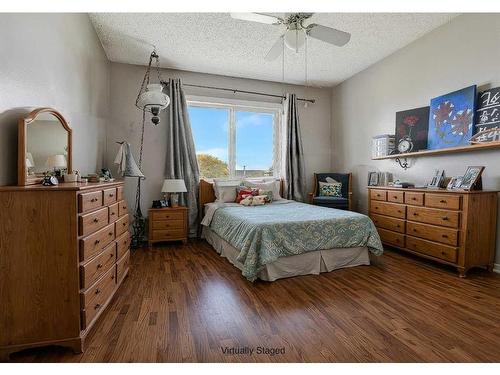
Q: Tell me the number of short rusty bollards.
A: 0